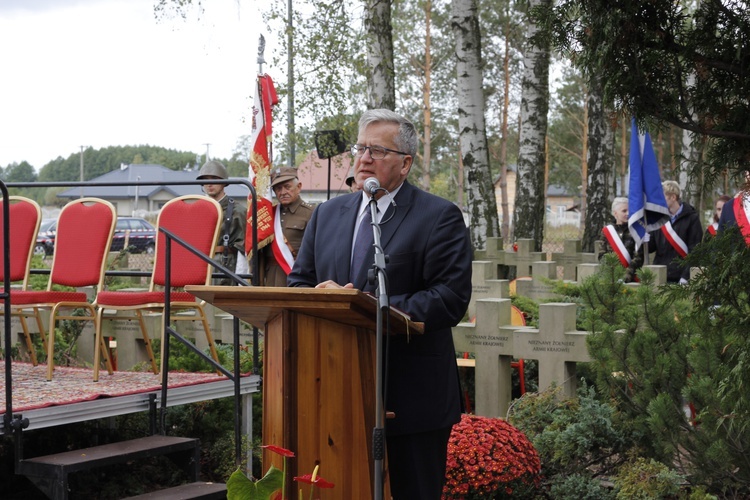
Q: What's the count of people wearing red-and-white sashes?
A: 5